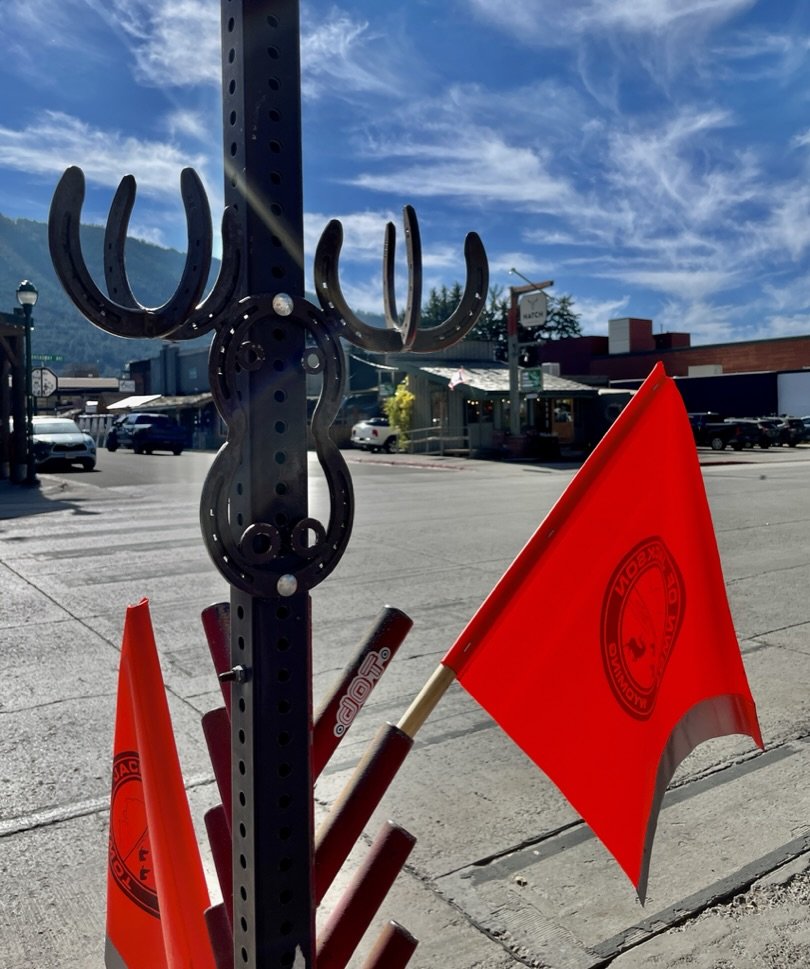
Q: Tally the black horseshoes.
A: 6